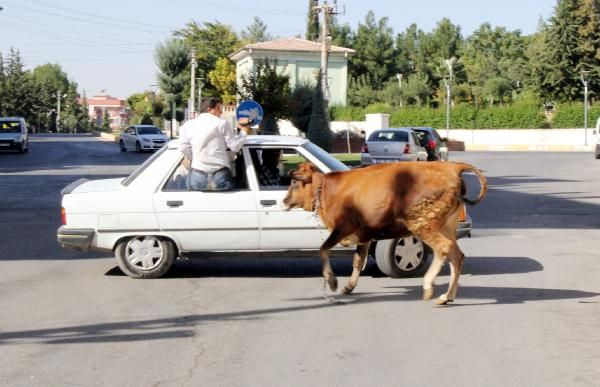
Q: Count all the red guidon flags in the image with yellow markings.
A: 0